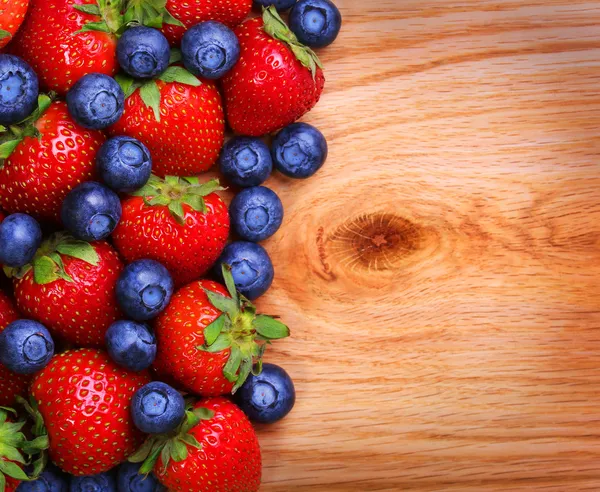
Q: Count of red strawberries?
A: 13